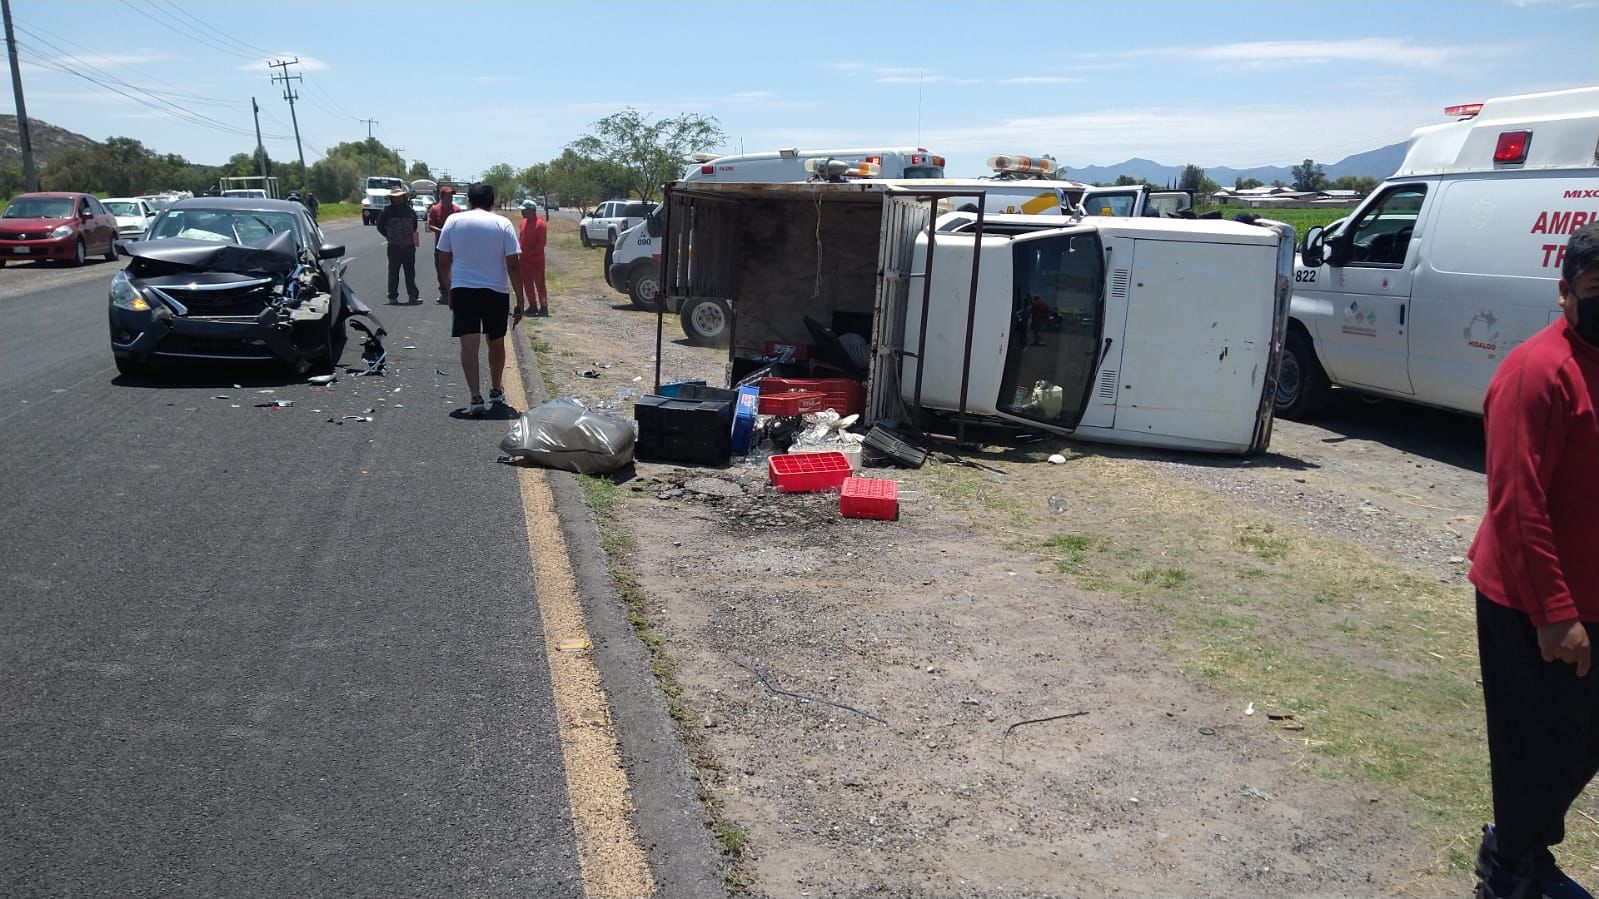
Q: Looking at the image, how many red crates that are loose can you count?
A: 2